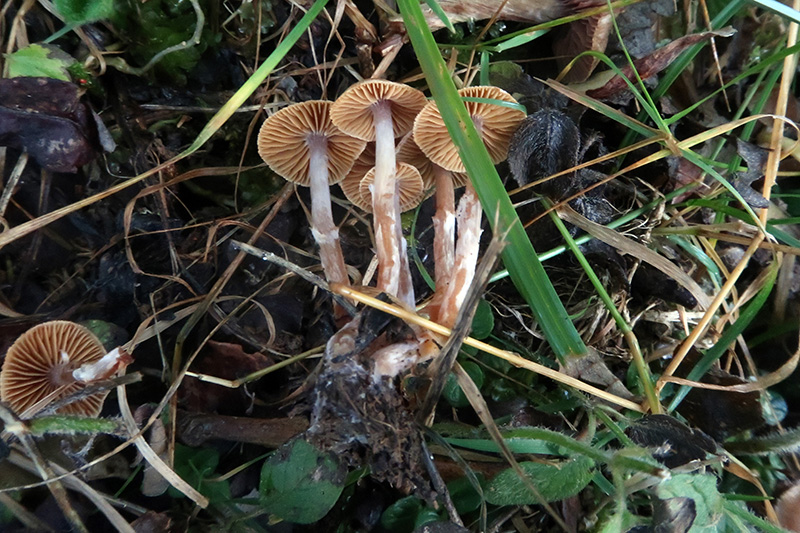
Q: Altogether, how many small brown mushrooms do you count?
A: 7